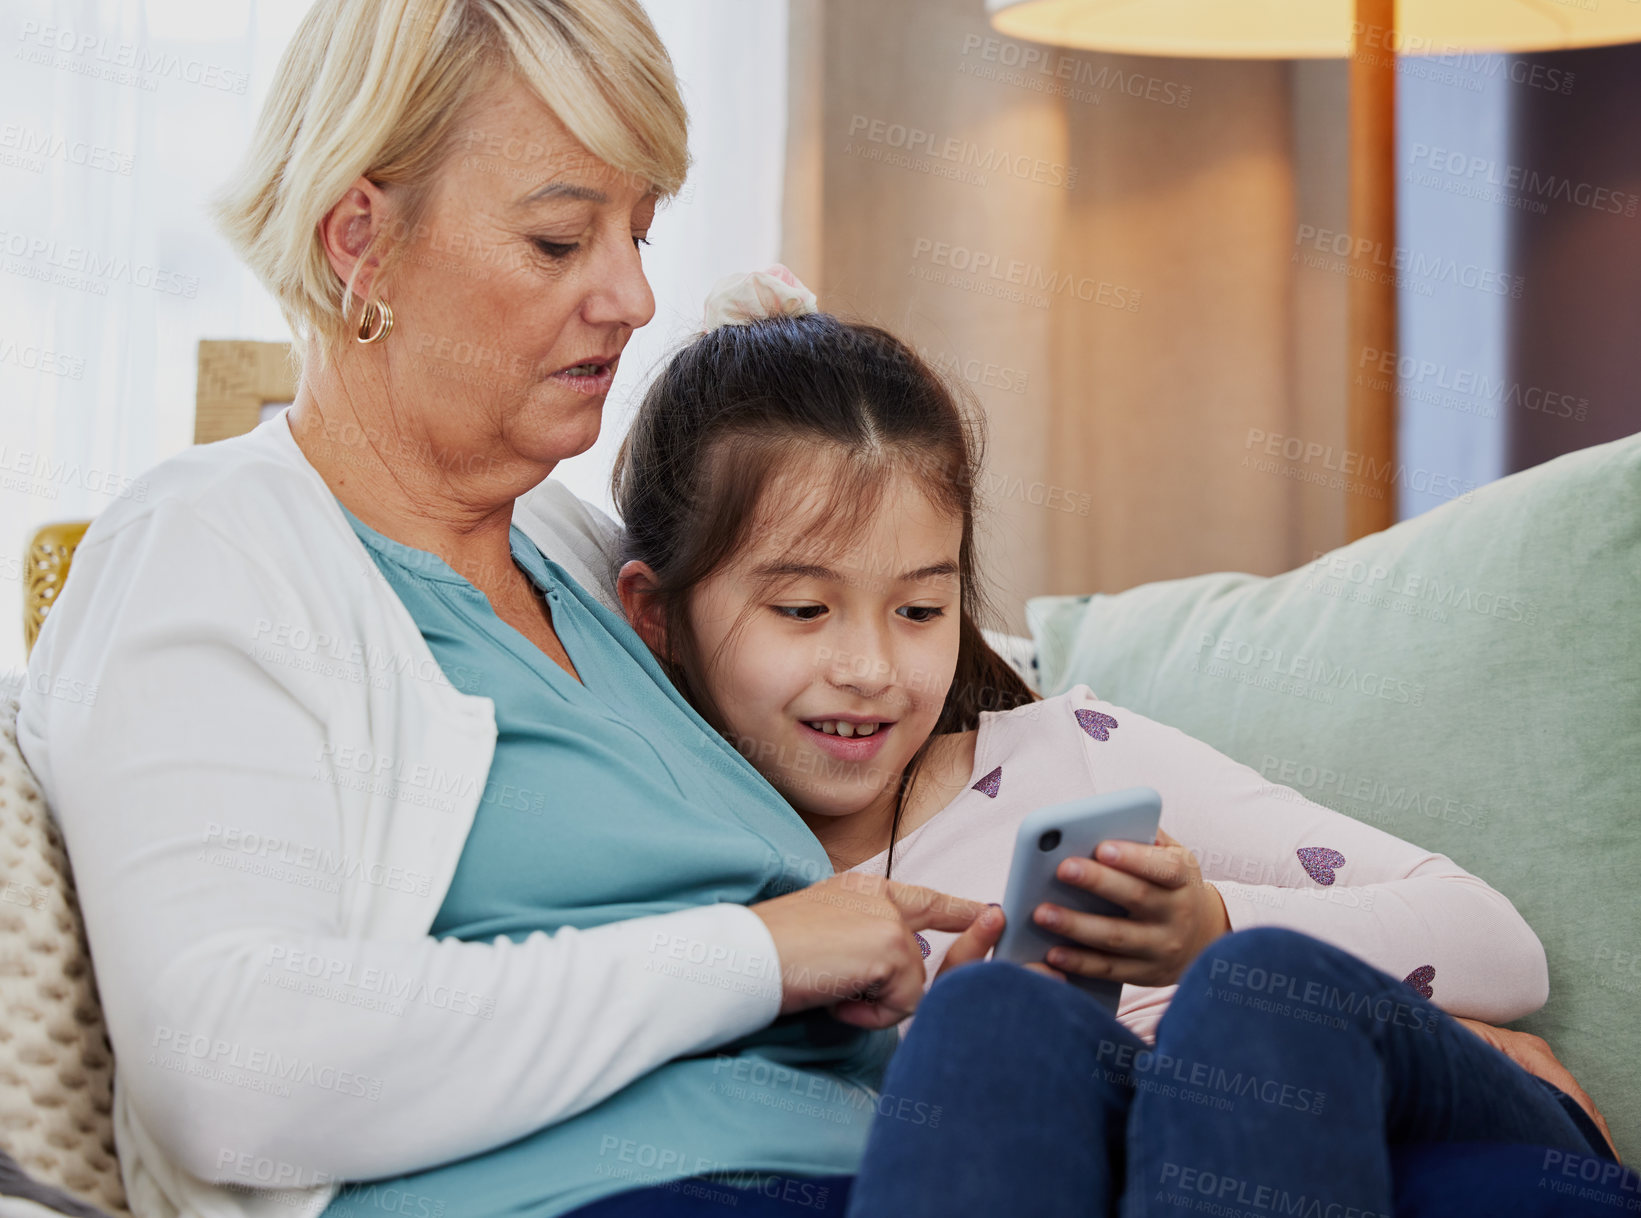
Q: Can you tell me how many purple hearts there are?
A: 5